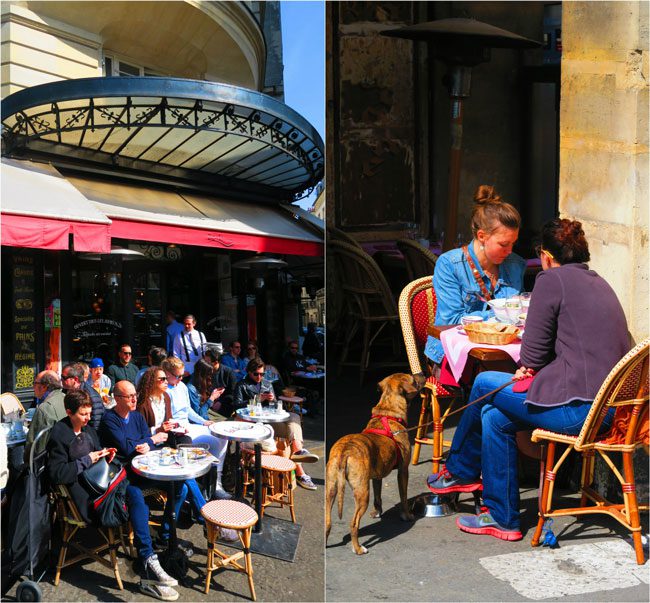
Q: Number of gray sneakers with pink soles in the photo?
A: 2